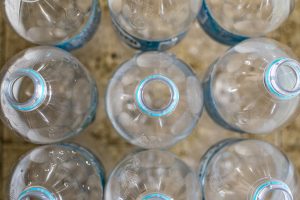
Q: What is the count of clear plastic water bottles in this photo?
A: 9